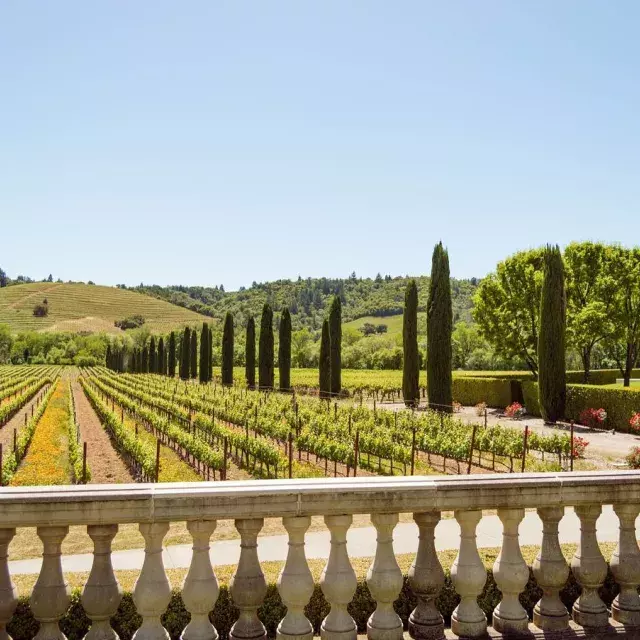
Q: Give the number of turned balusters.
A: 15